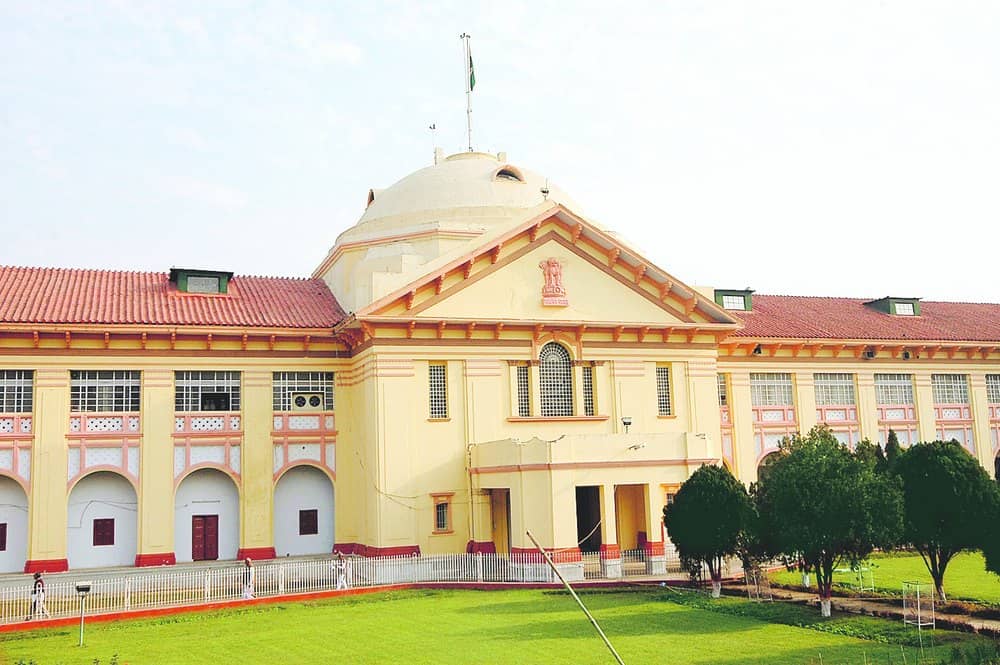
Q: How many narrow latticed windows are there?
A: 4